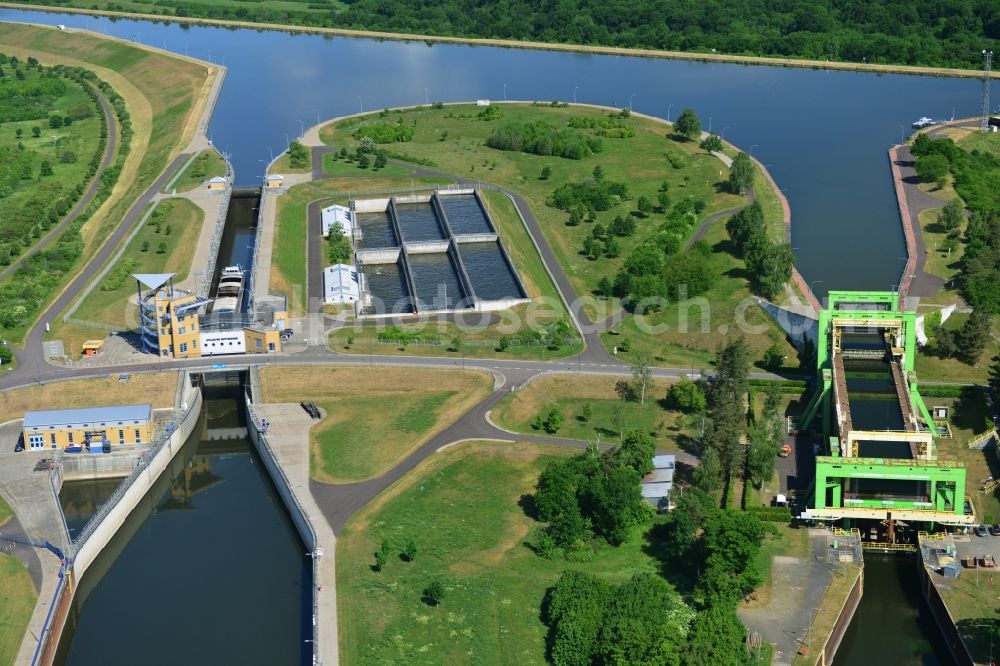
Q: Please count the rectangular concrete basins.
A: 6